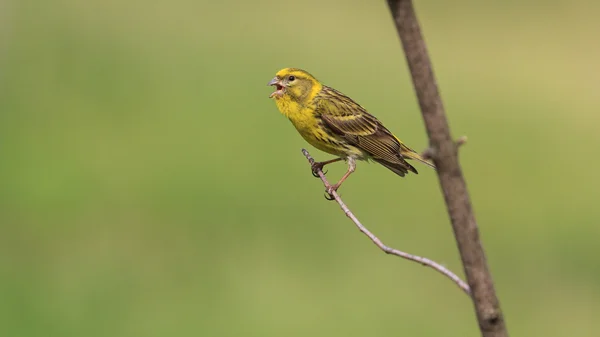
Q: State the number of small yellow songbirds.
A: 1